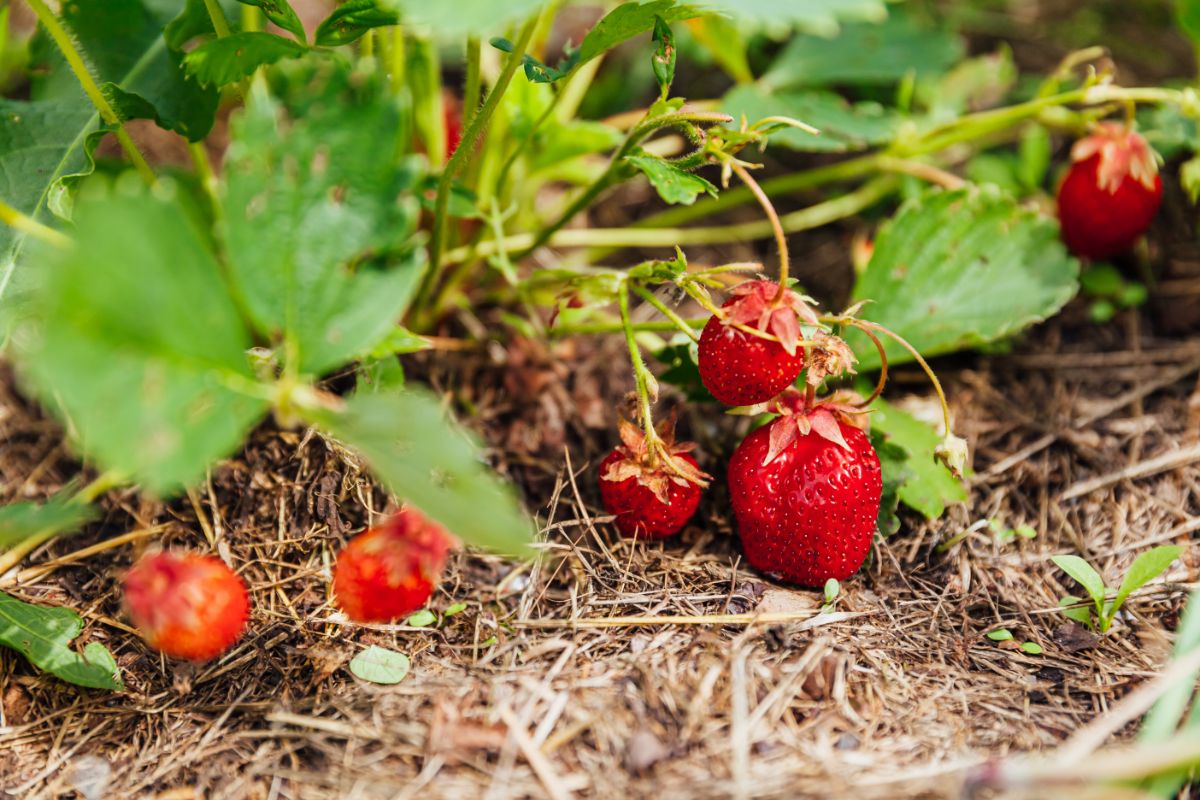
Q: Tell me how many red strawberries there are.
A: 6